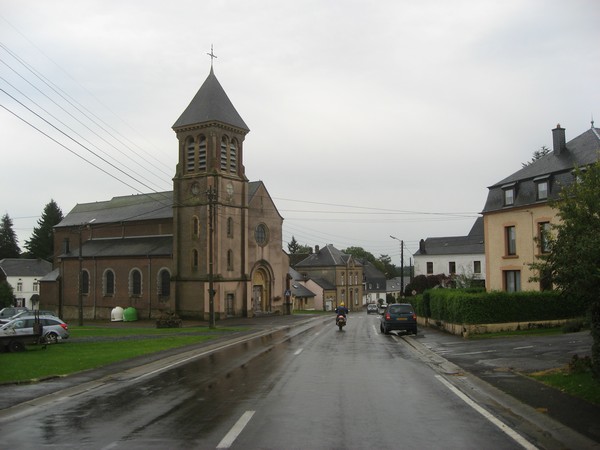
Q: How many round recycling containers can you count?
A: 2